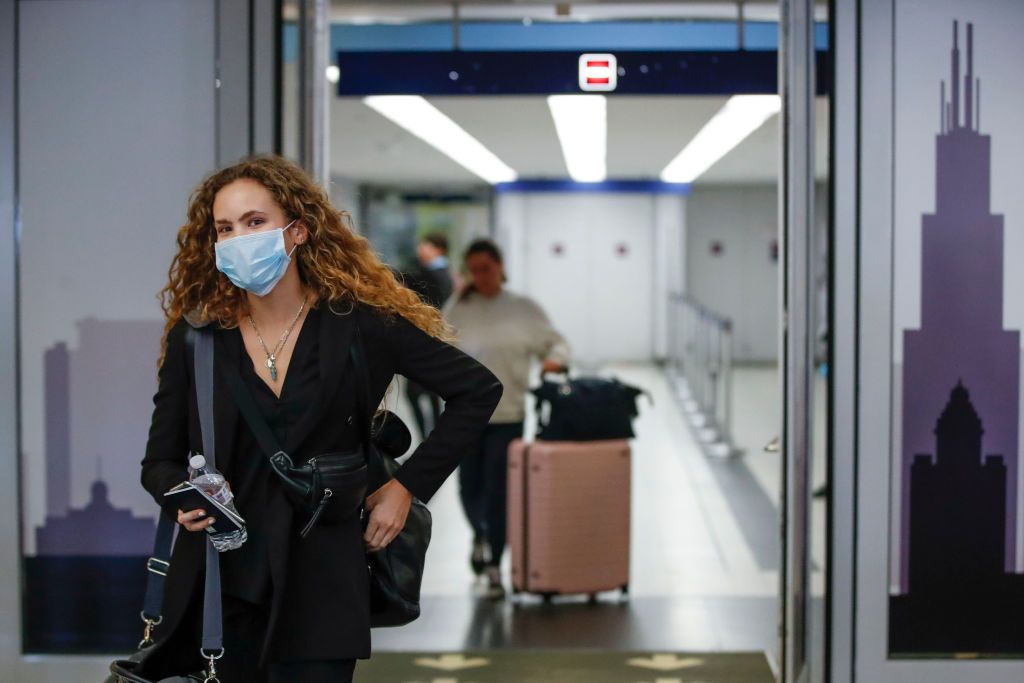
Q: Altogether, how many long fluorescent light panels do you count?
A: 3